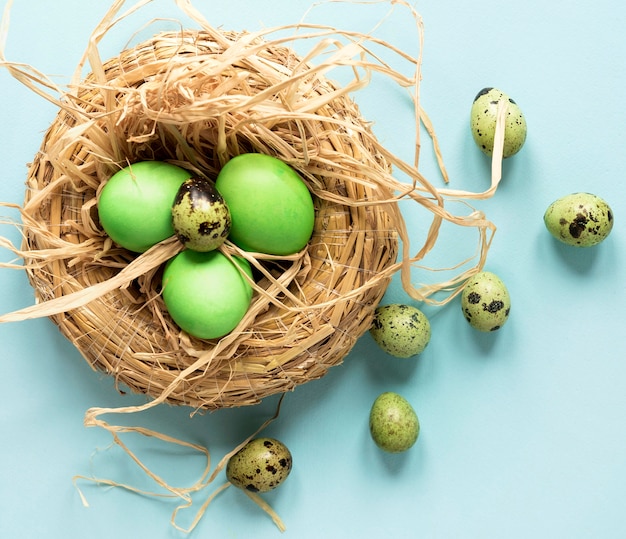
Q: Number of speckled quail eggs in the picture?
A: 7